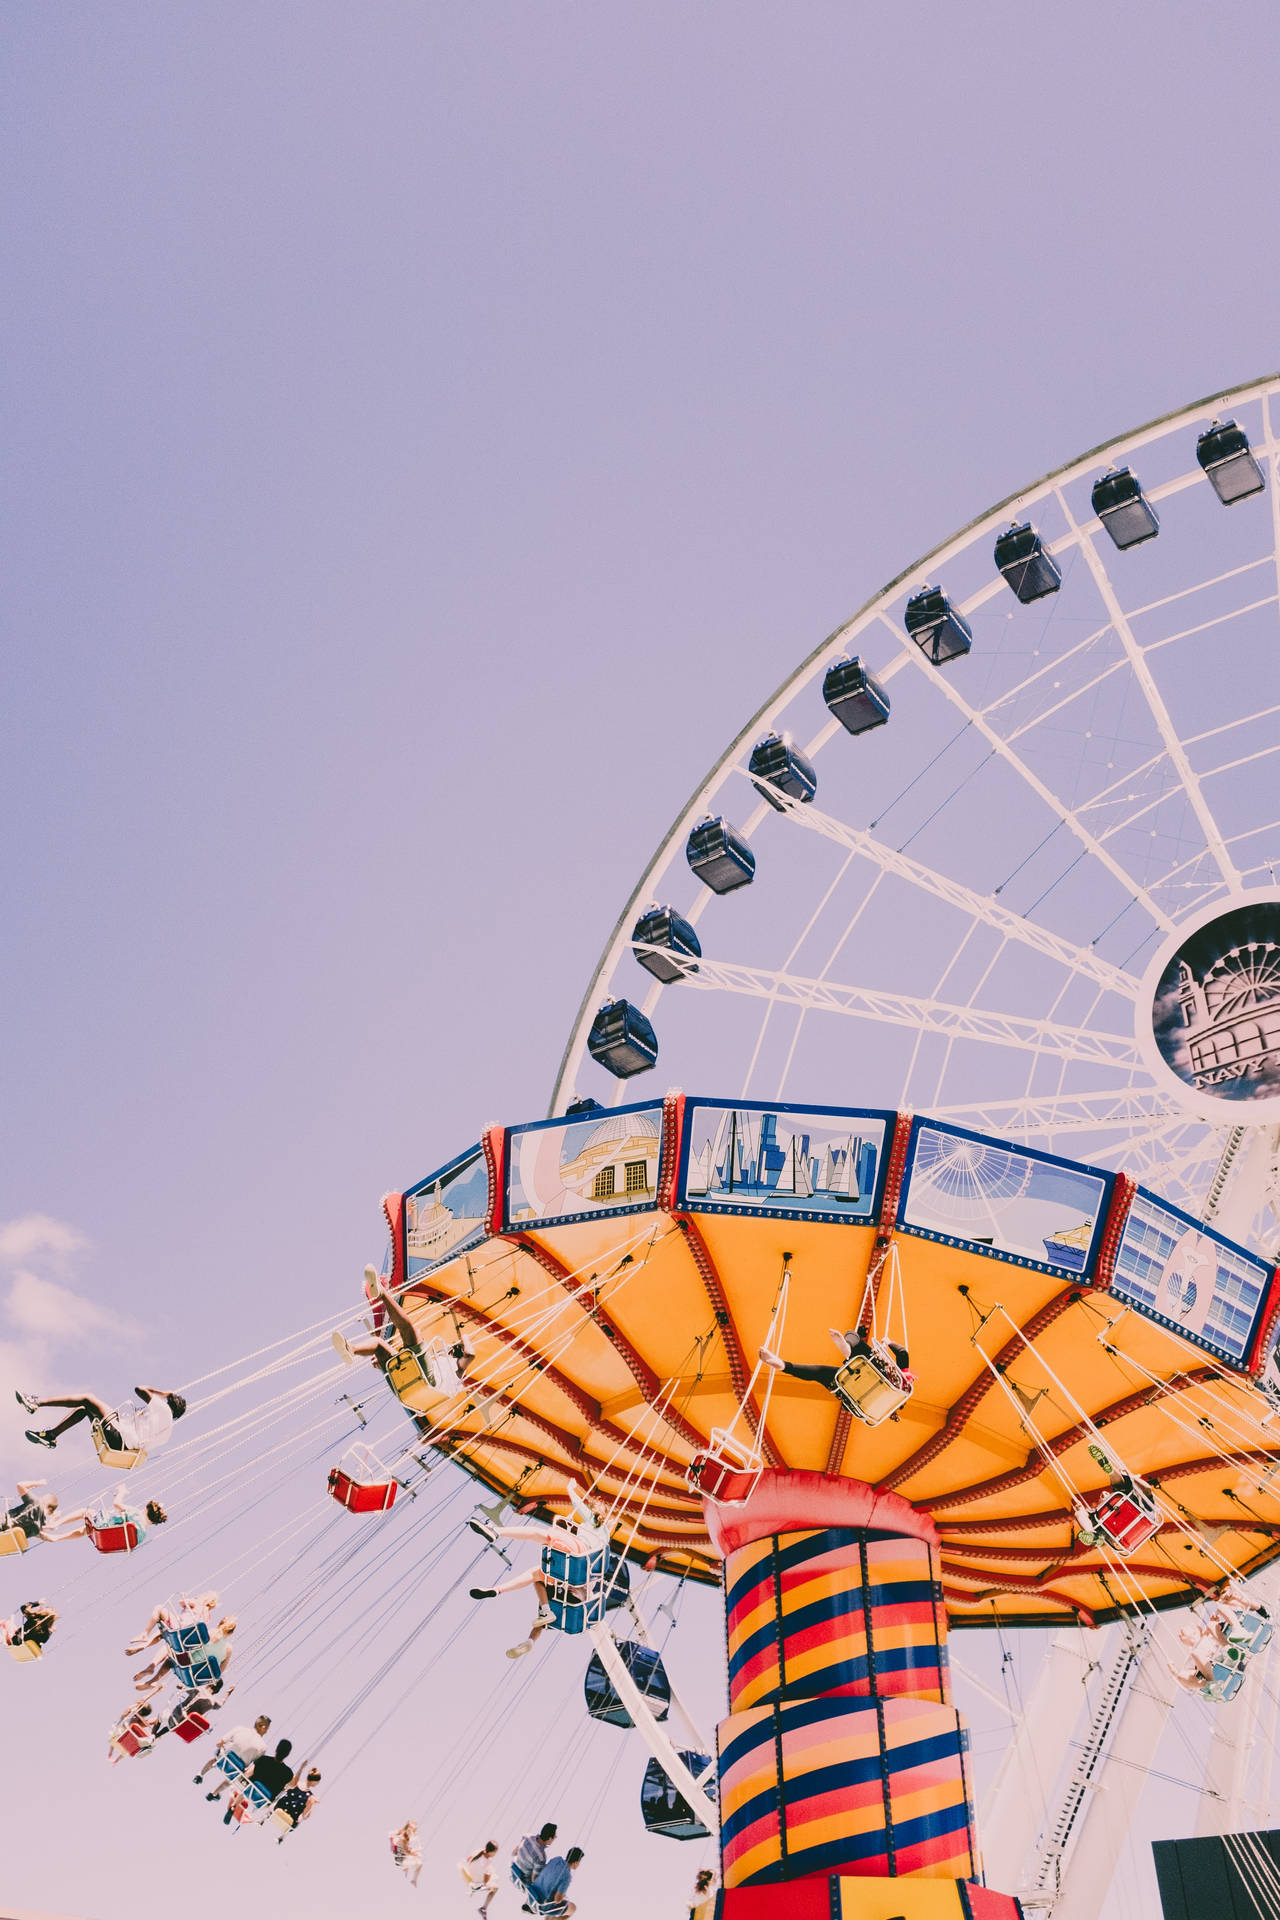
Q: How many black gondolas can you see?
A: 13